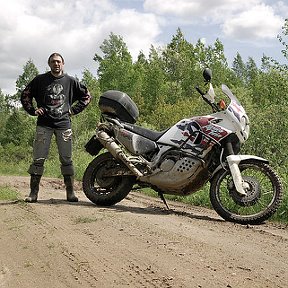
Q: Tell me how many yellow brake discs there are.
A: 0